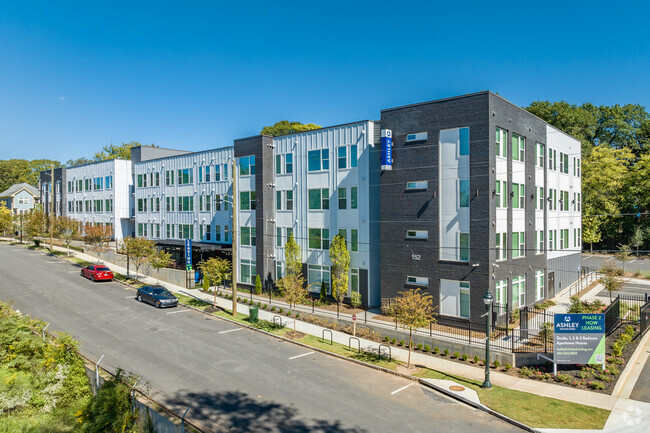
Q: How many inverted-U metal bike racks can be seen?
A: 4